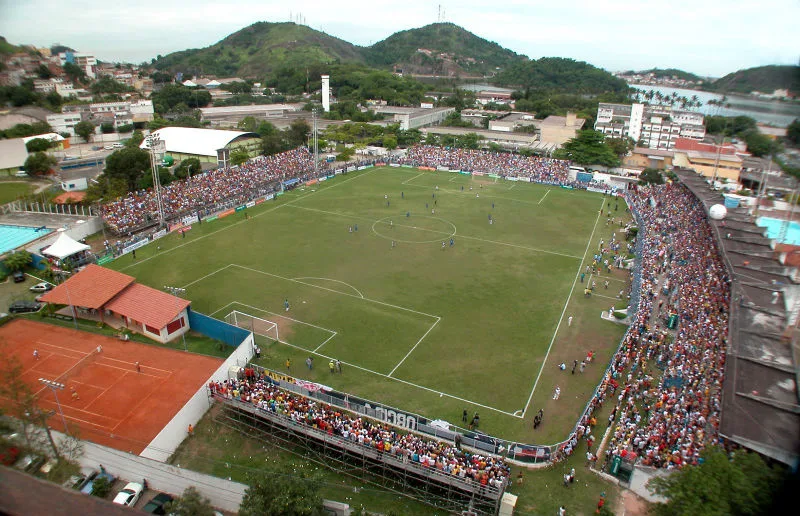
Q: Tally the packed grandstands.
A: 4